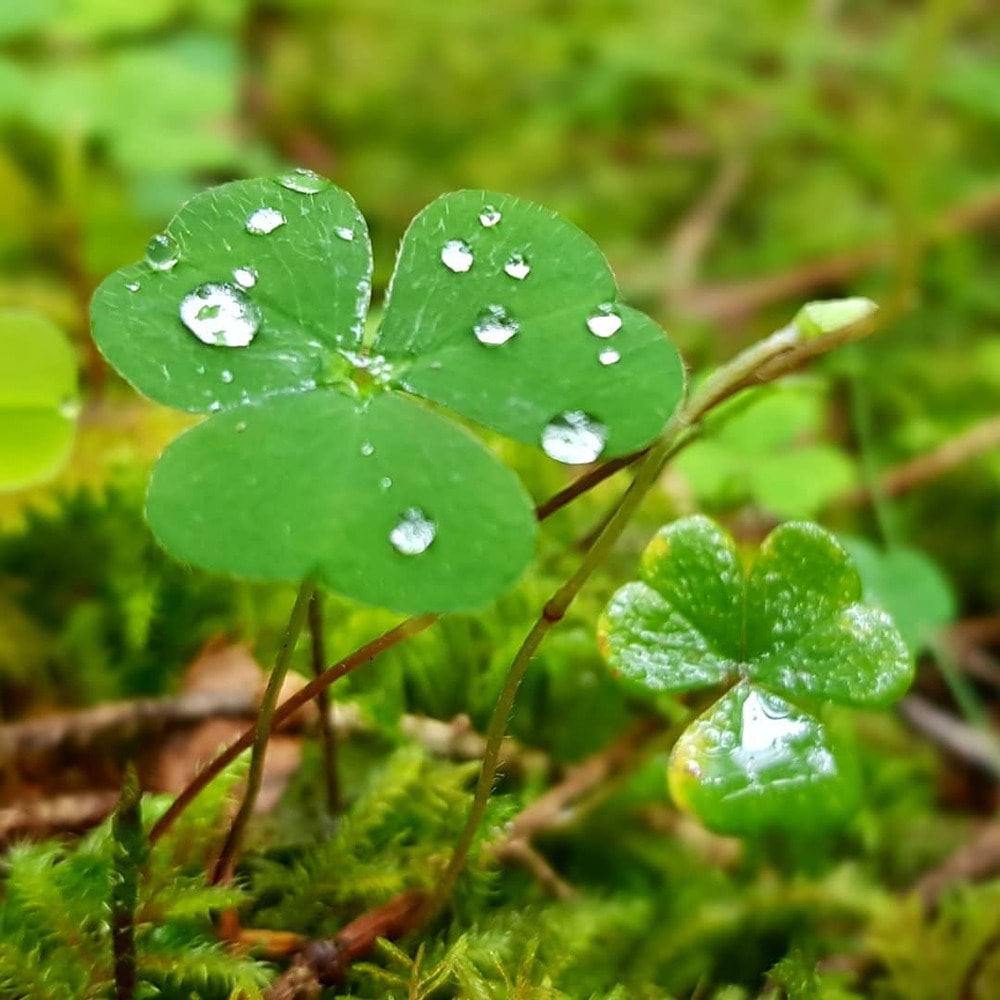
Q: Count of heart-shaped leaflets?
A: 6